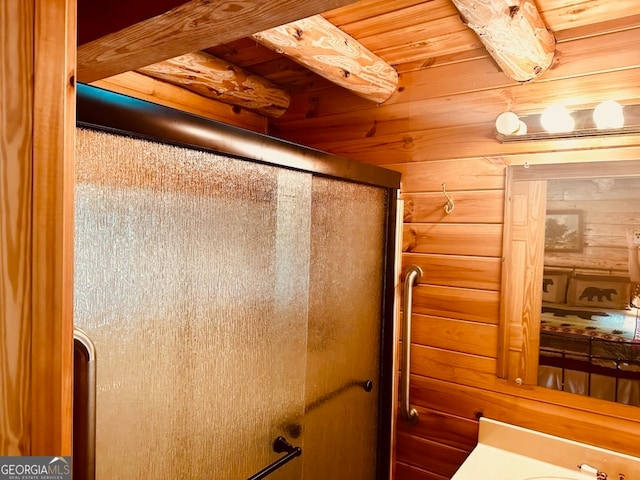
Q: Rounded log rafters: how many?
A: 3